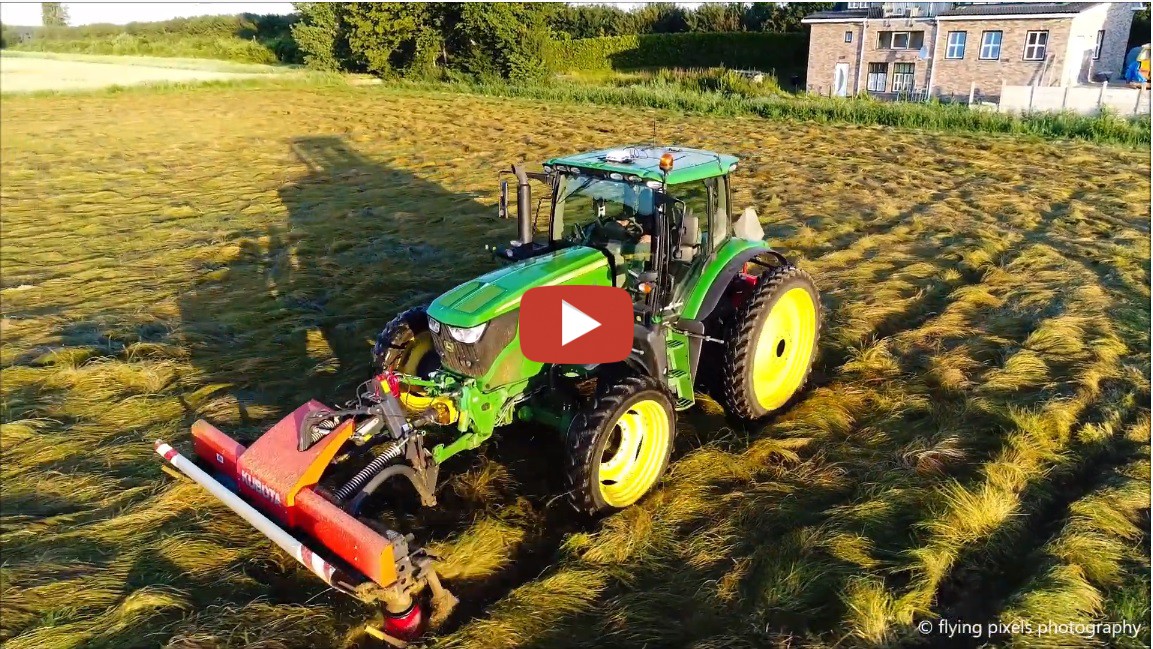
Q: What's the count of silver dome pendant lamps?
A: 0